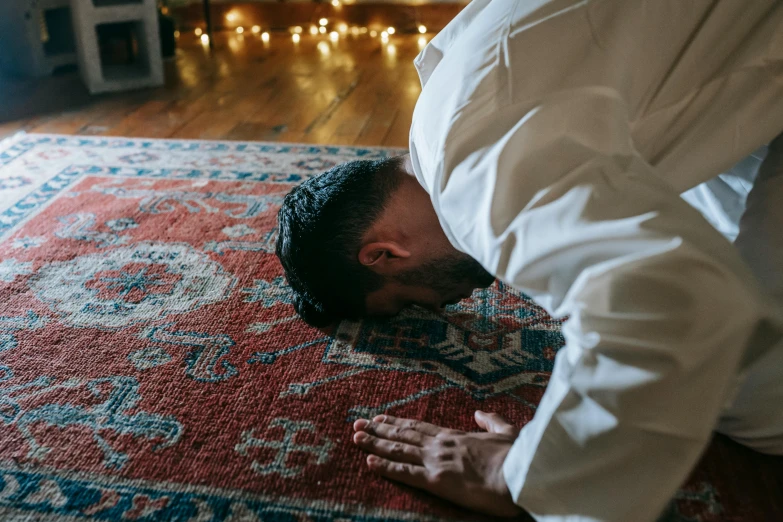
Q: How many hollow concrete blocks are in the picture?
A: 2